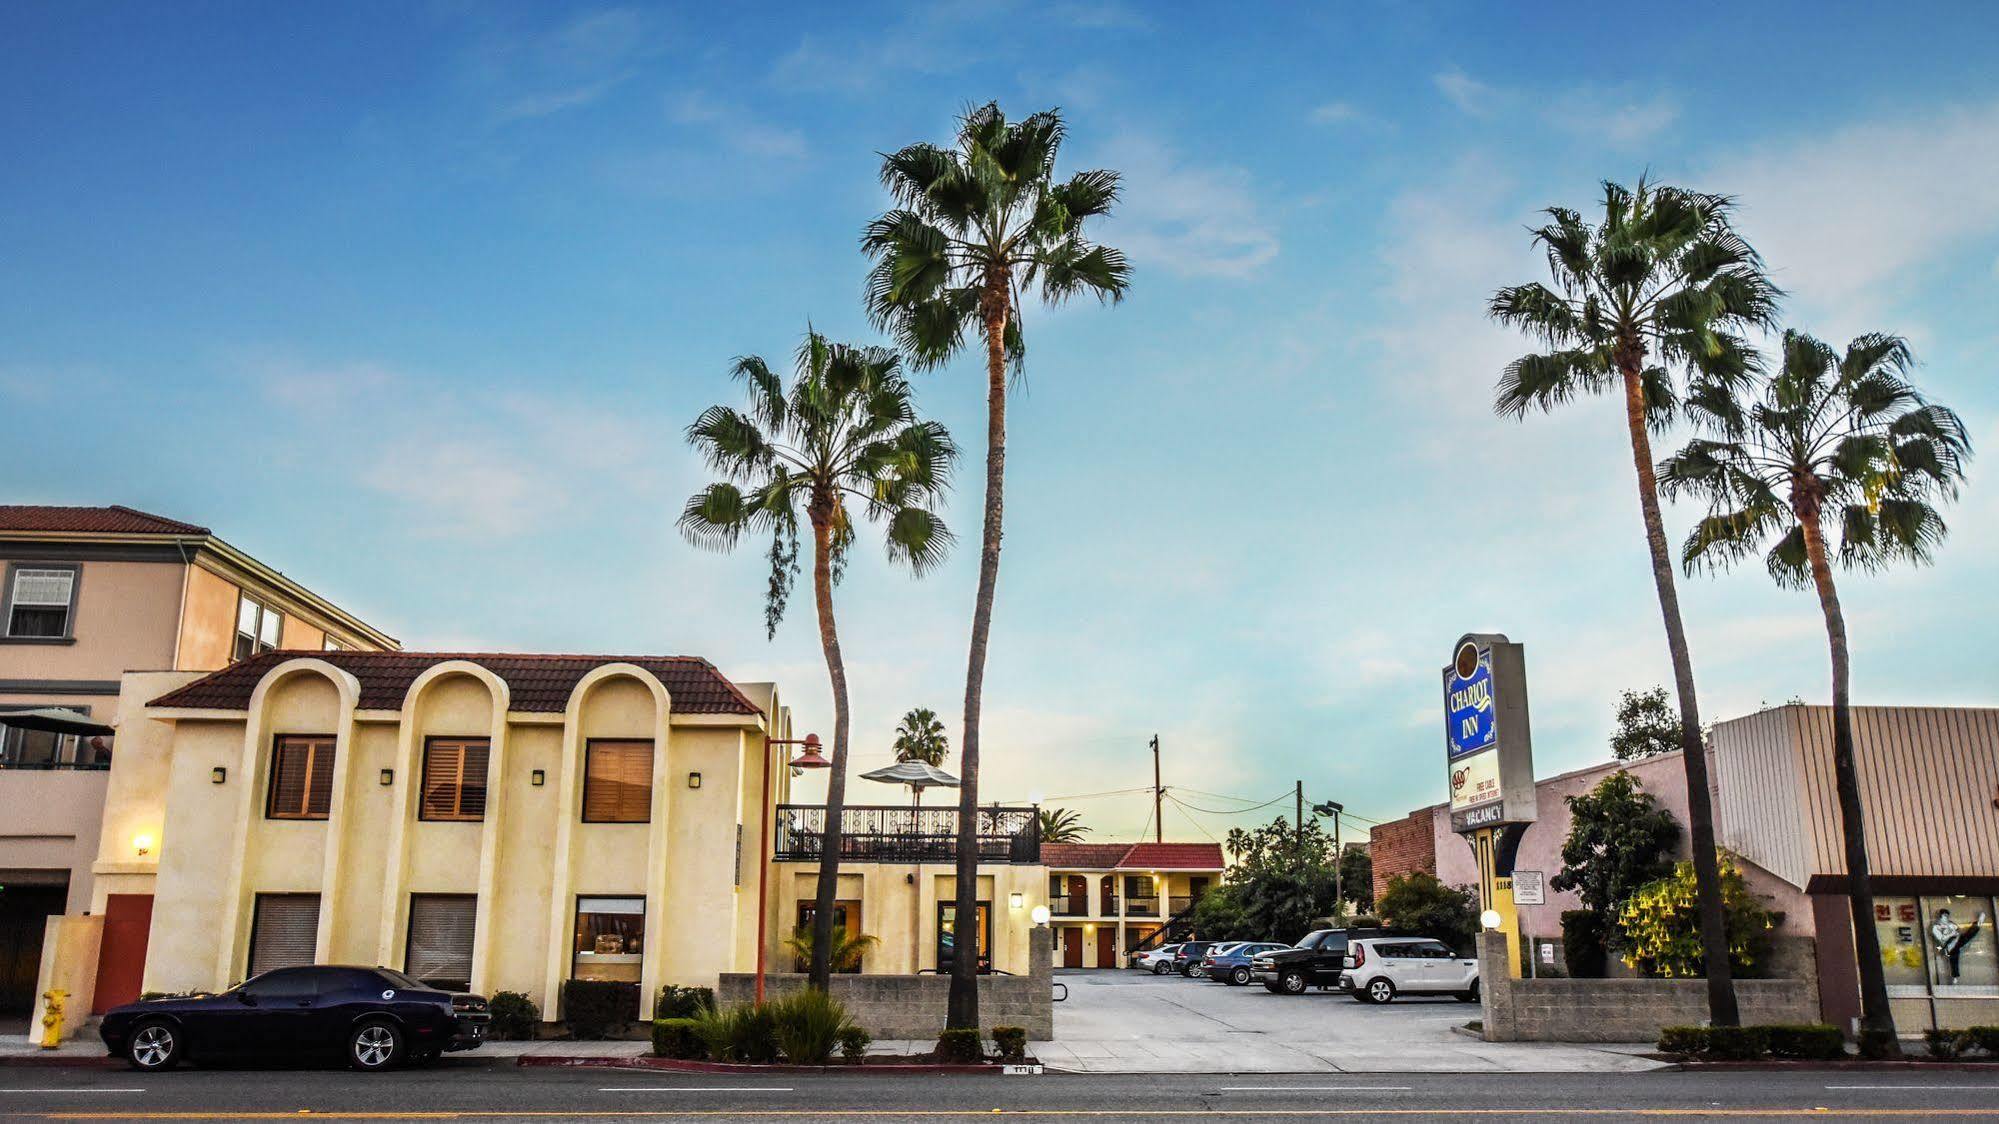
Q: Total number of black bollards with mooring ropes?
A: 0